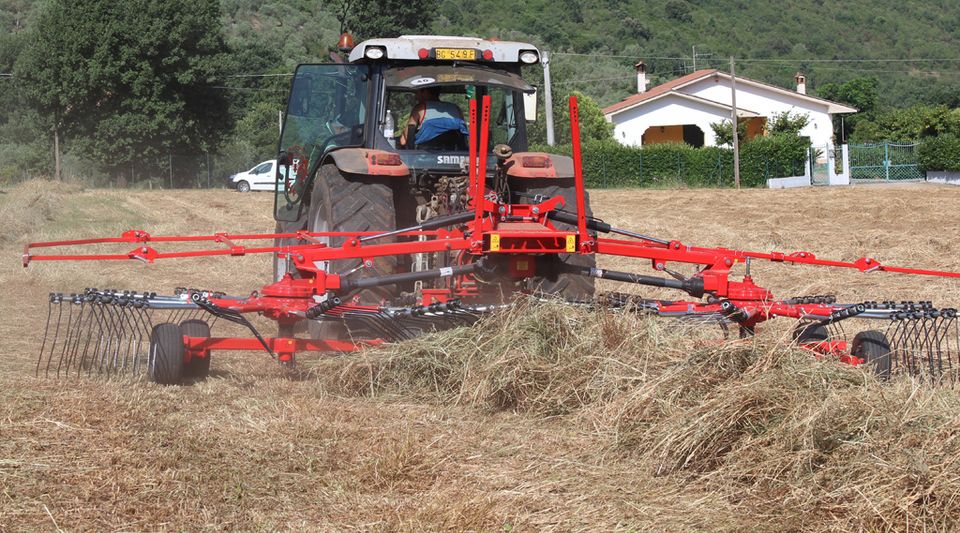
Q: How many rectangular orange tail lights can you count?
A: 2